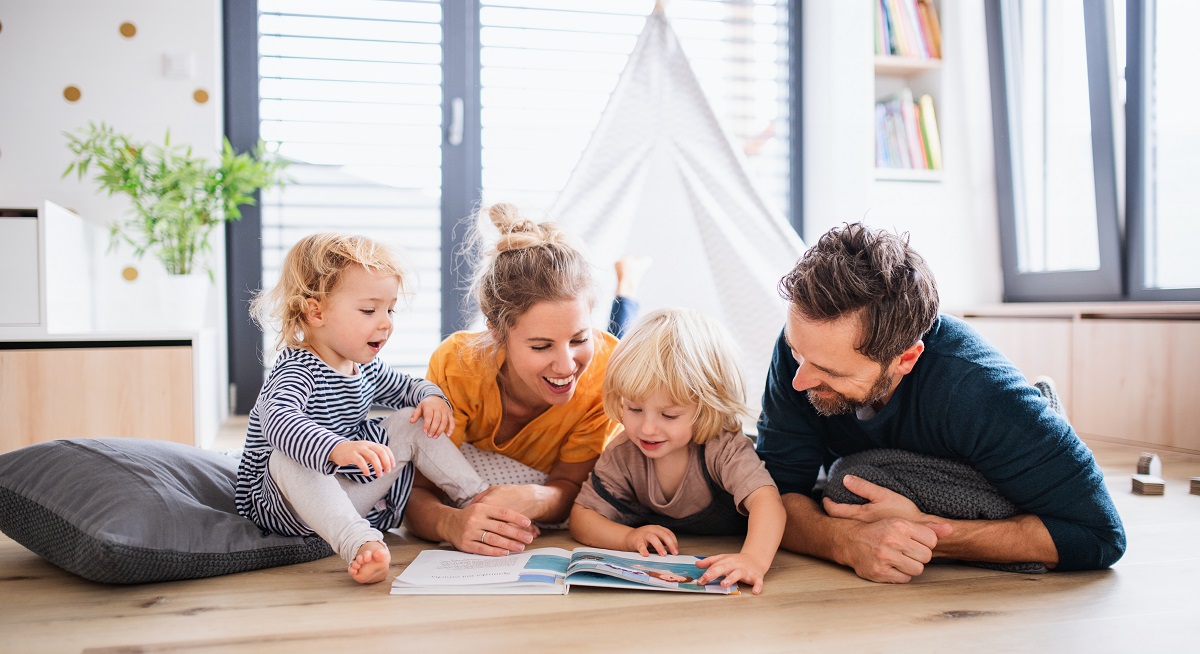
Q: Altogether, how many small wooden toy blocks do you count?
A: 3